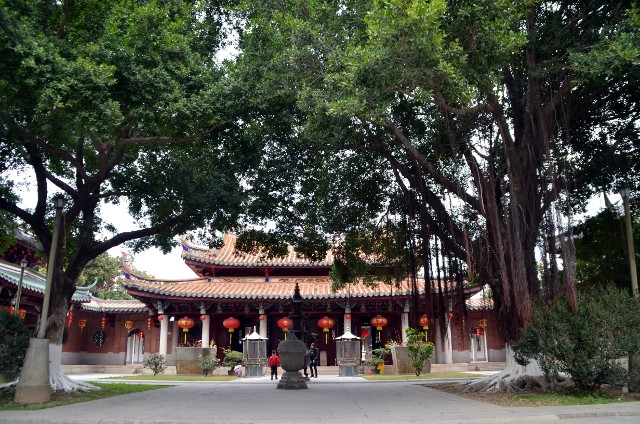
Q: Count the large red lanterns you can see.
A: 6